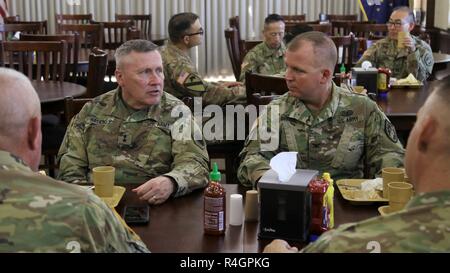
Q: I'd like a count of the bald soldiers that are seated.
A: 1